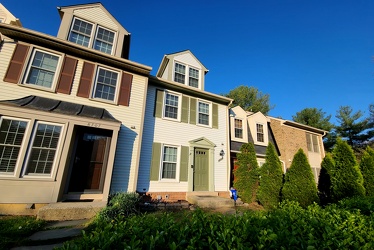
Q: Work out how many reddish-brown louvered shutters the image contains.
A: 4